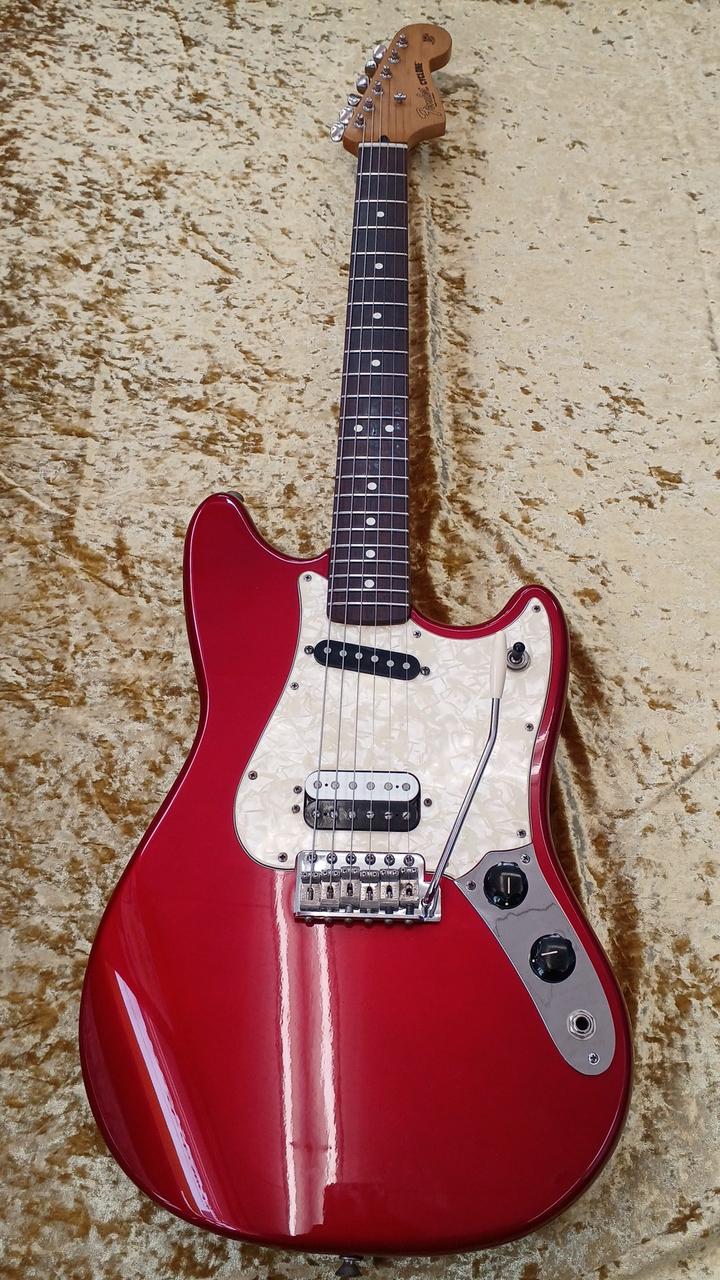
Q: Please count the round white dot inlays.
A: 10